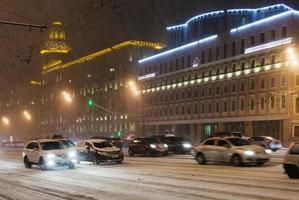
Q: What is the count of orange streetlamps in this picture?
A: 5